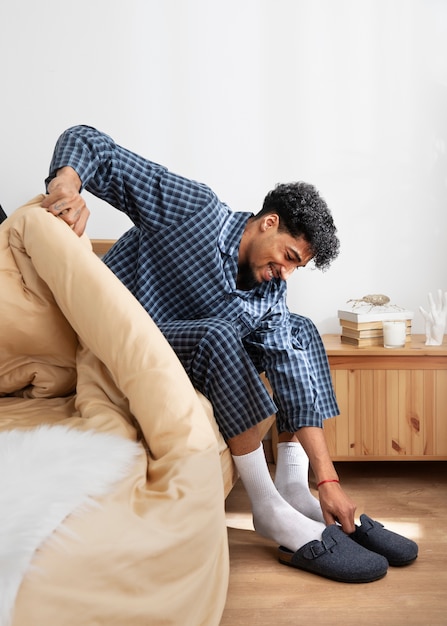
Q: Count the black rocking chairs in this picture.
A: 0